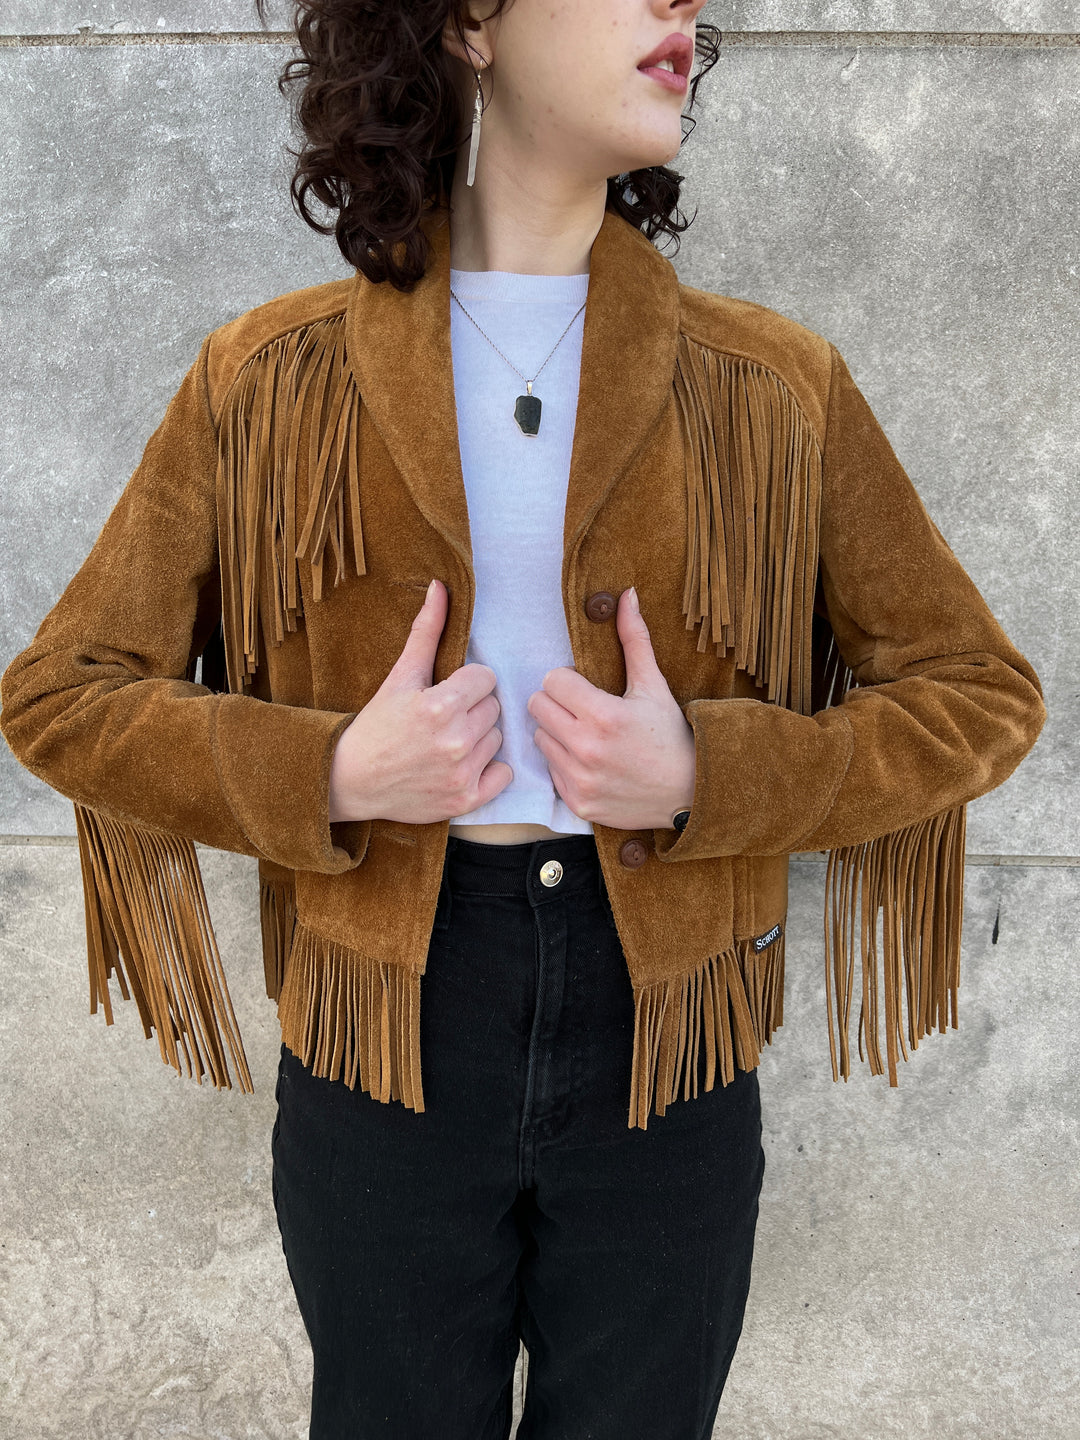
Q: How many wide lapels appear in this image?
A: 2